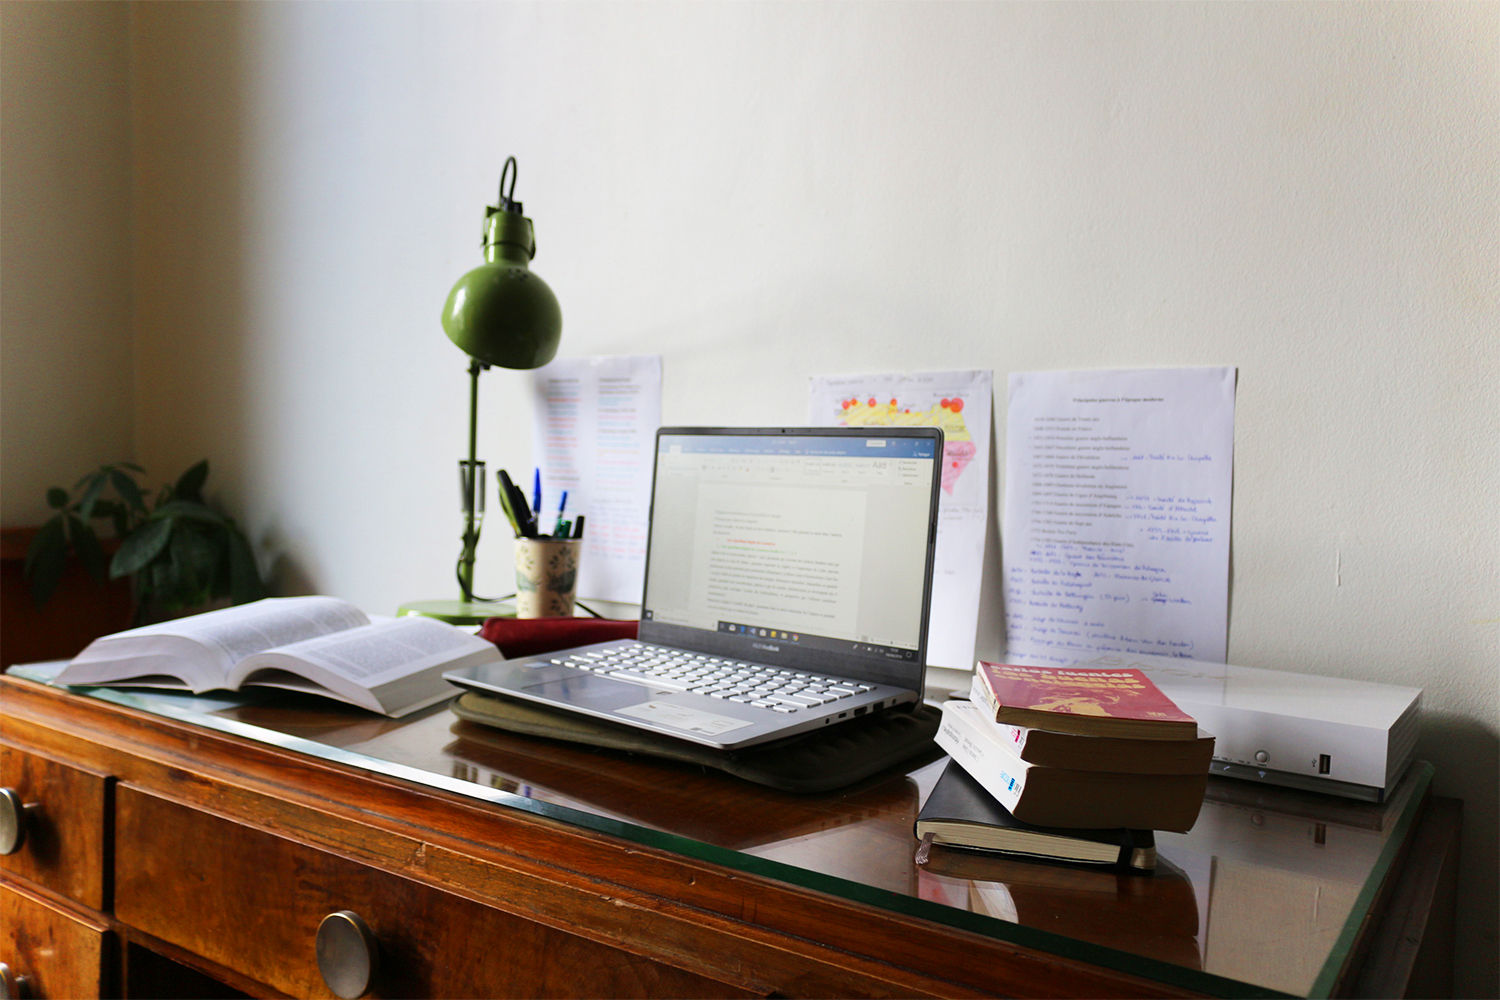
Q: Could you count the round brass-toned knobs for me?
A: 3